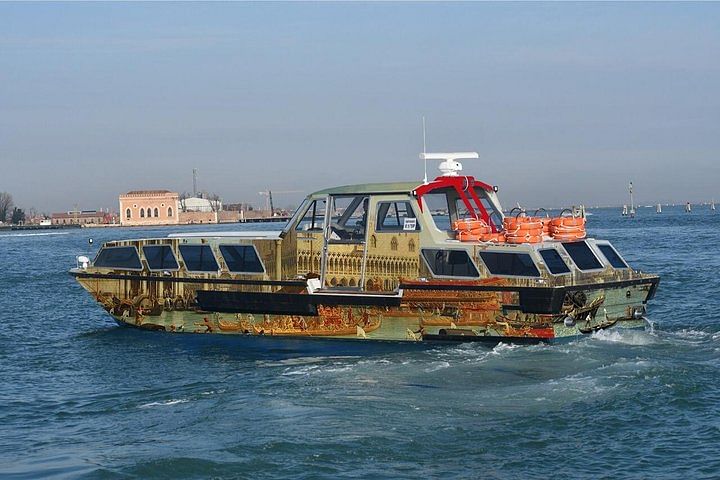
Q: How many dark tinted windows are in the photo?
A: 9